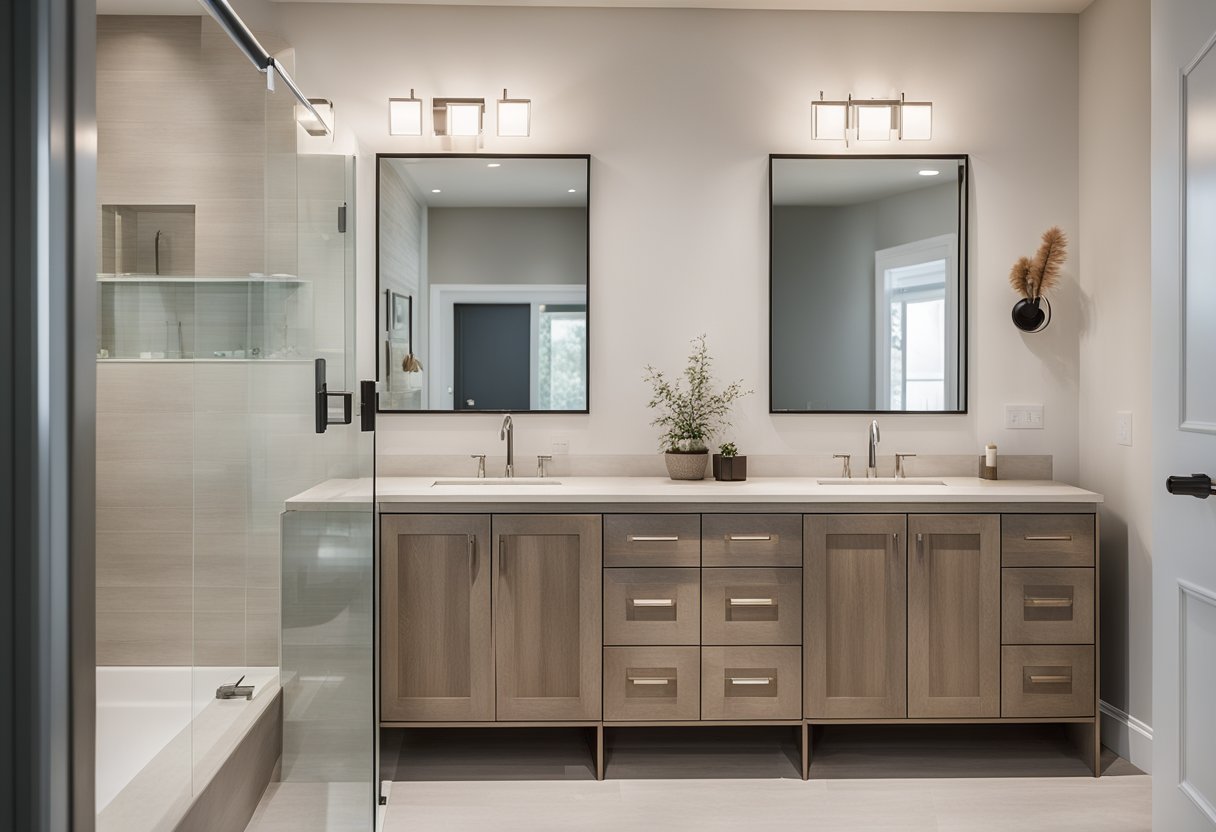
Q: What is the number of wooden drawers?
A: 9